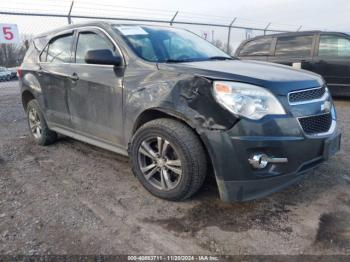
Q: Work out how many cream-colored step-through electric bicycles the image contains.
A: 0